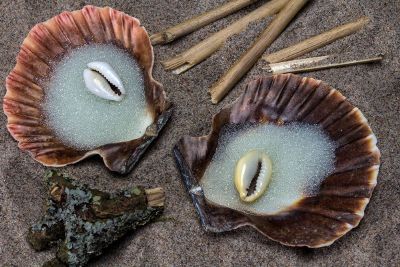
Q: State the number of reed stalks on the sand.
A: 5